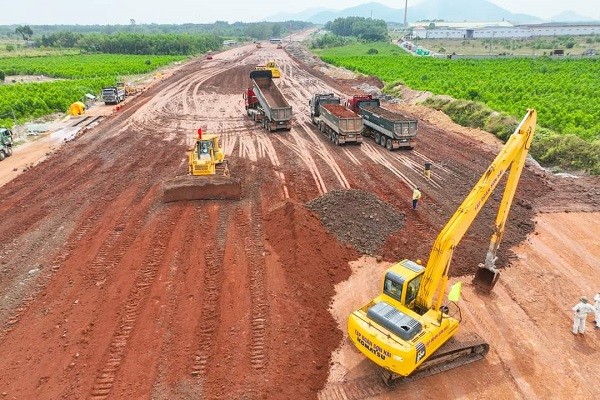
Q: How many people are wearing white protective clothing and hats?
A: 2